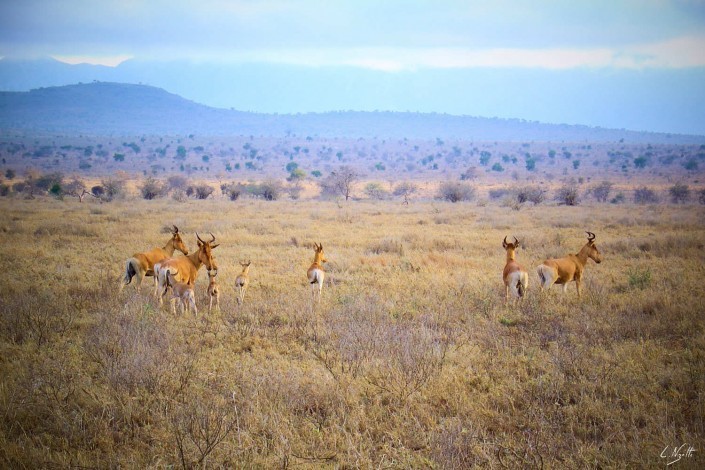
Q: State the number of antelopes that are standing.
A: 8